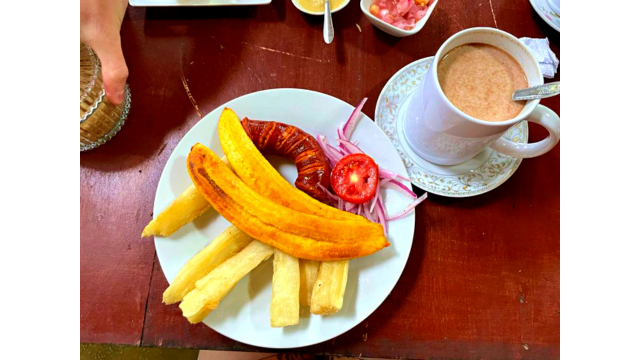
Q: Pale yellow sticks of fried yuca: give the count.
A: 6